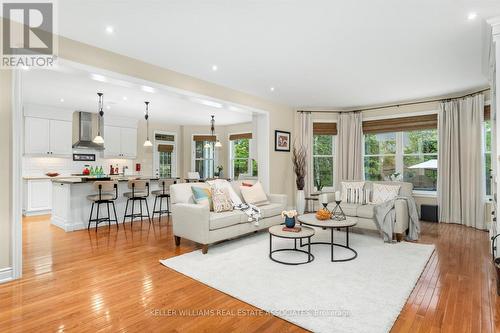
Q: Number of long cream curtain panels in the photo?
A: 3